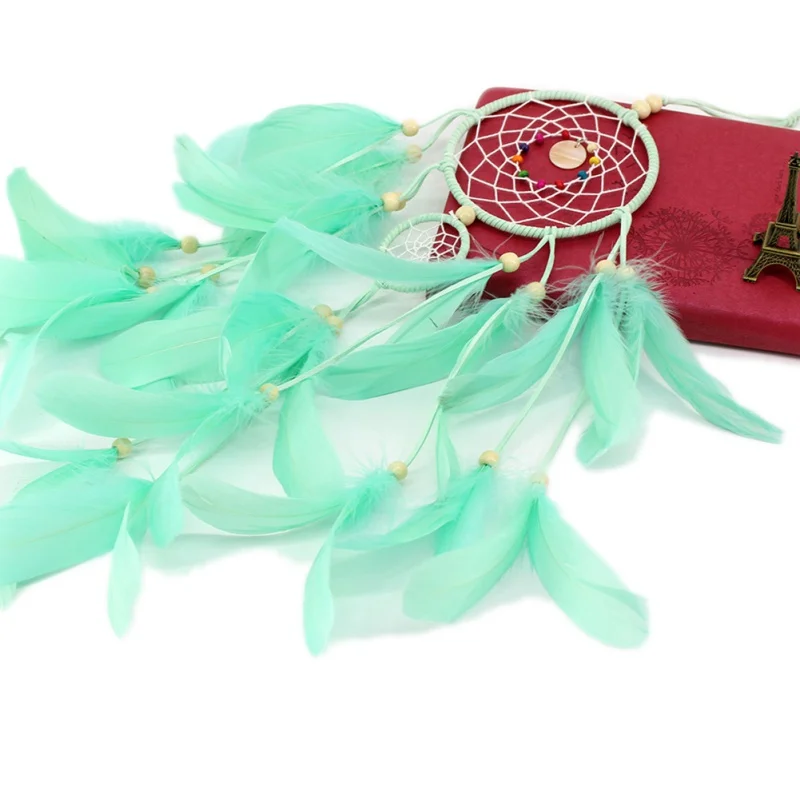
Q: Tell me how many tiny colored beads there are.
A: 10